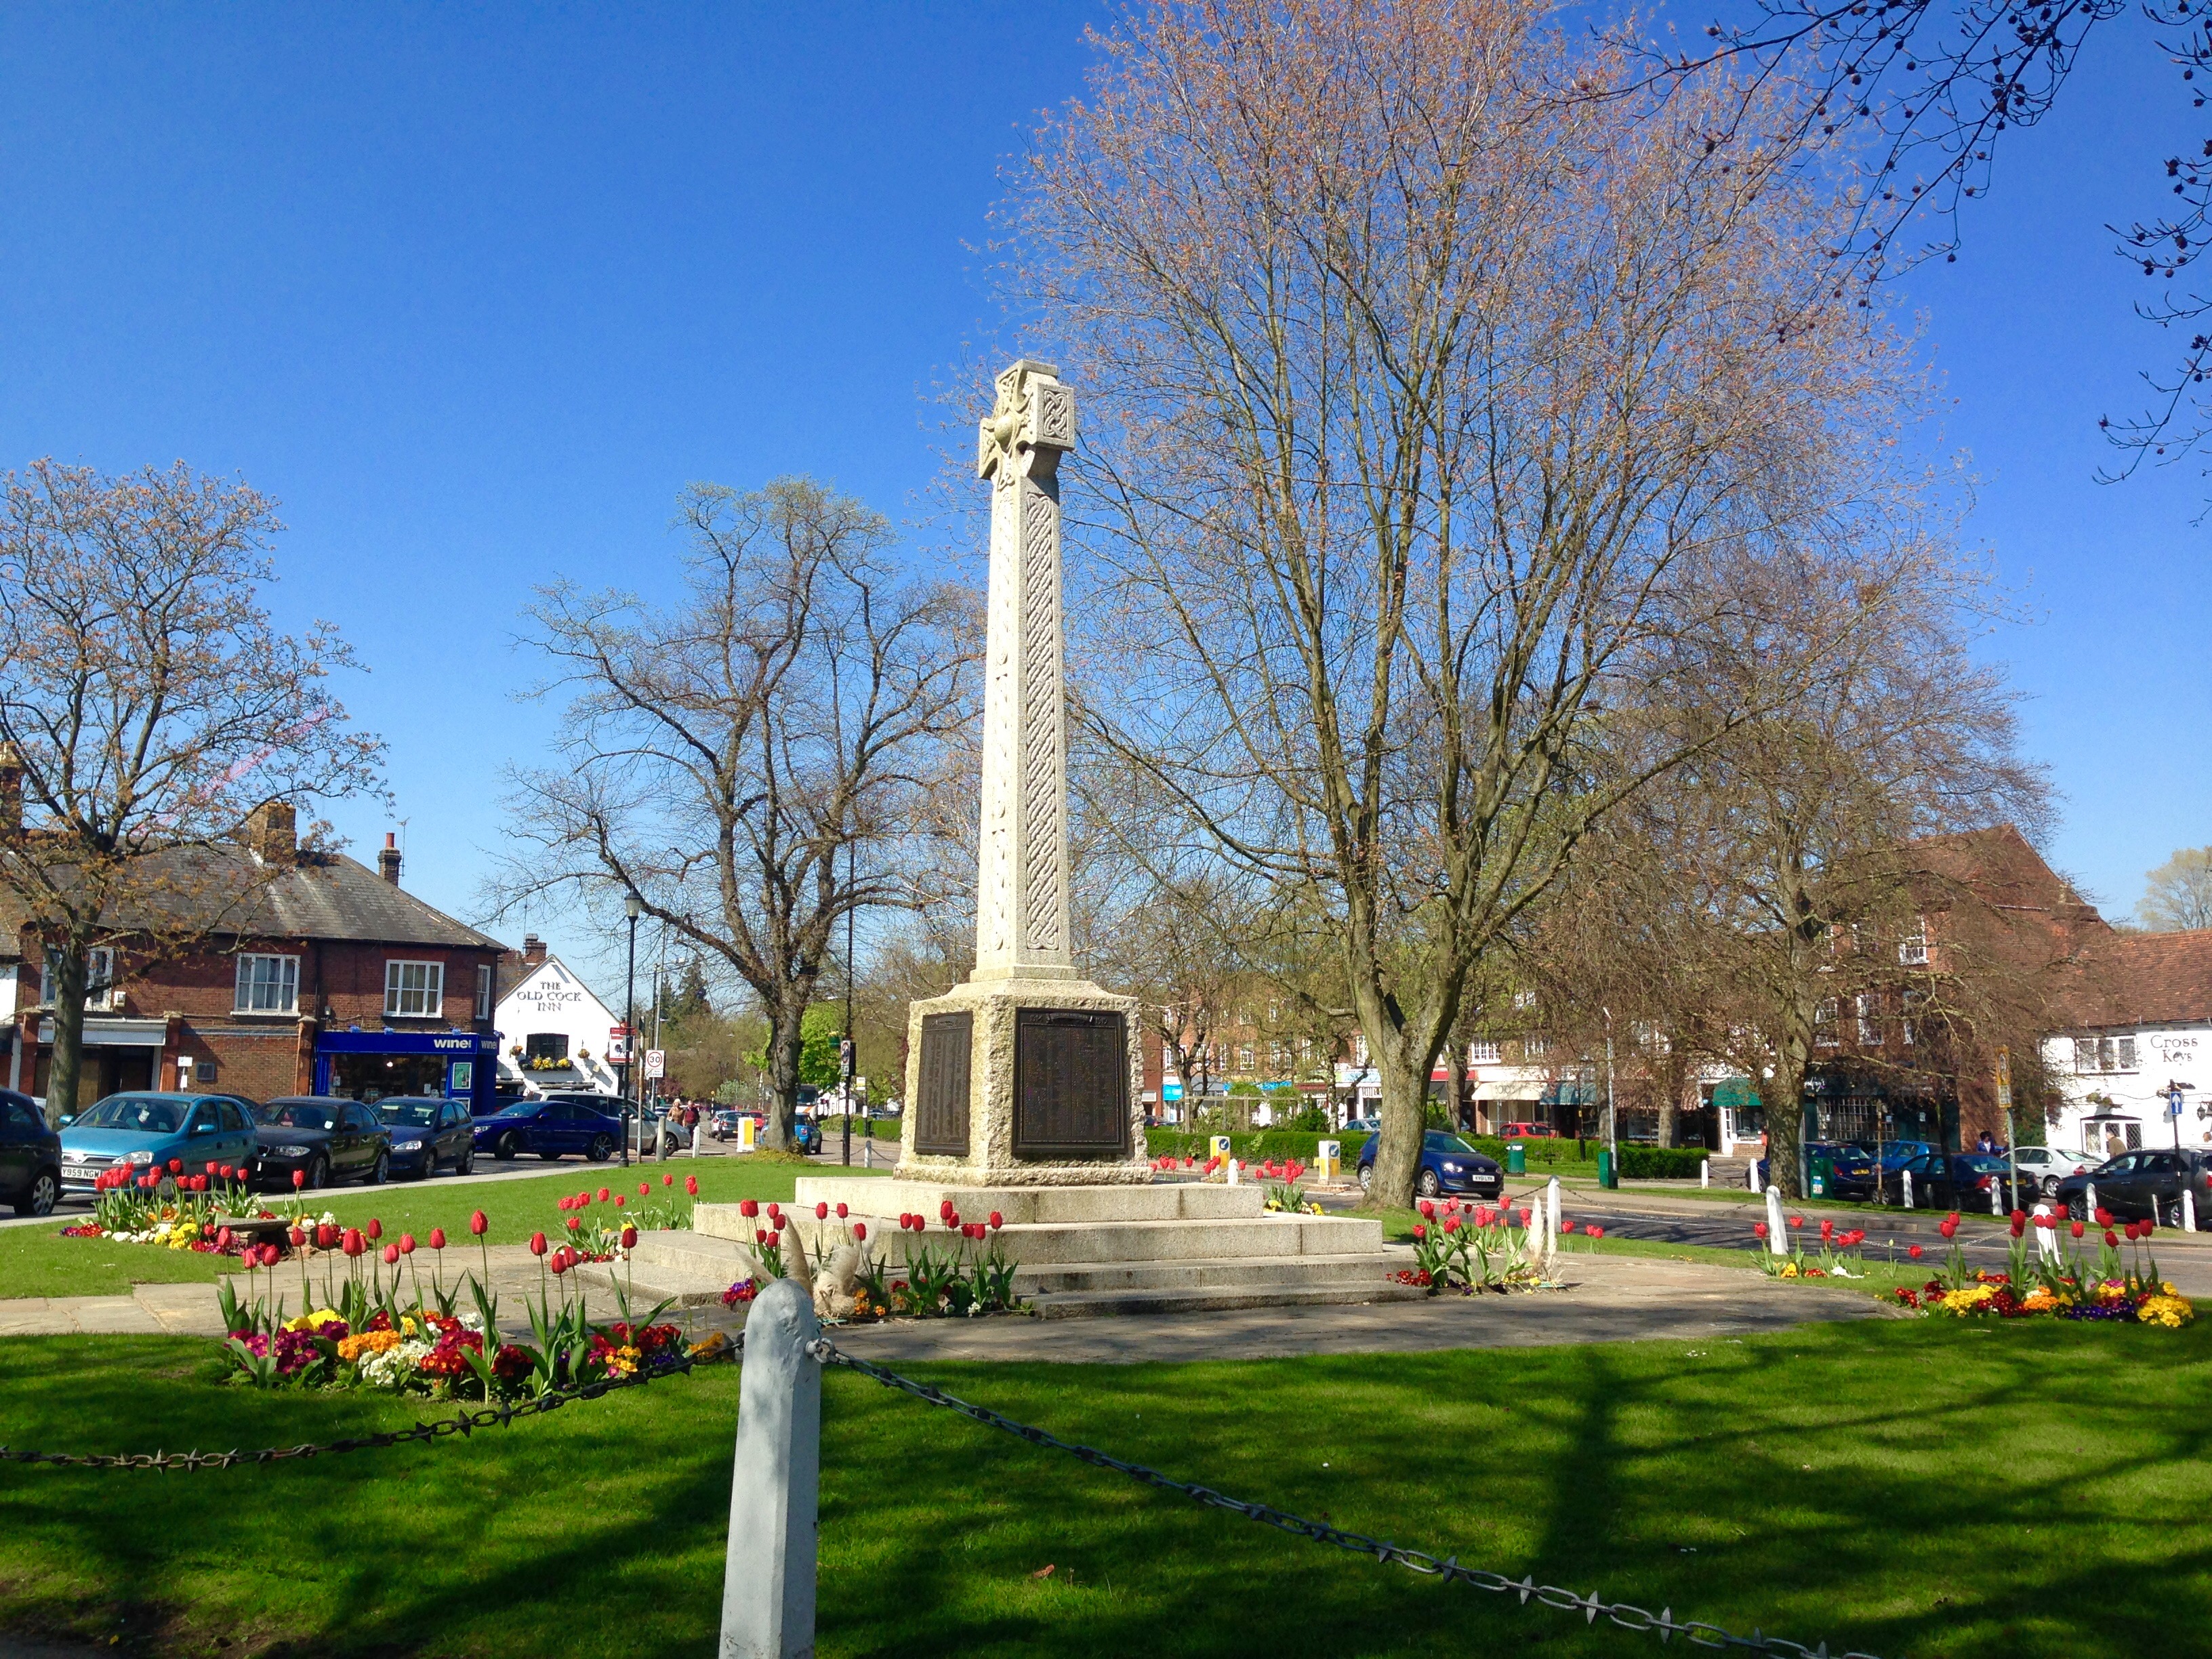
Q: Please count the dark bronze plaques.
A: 2